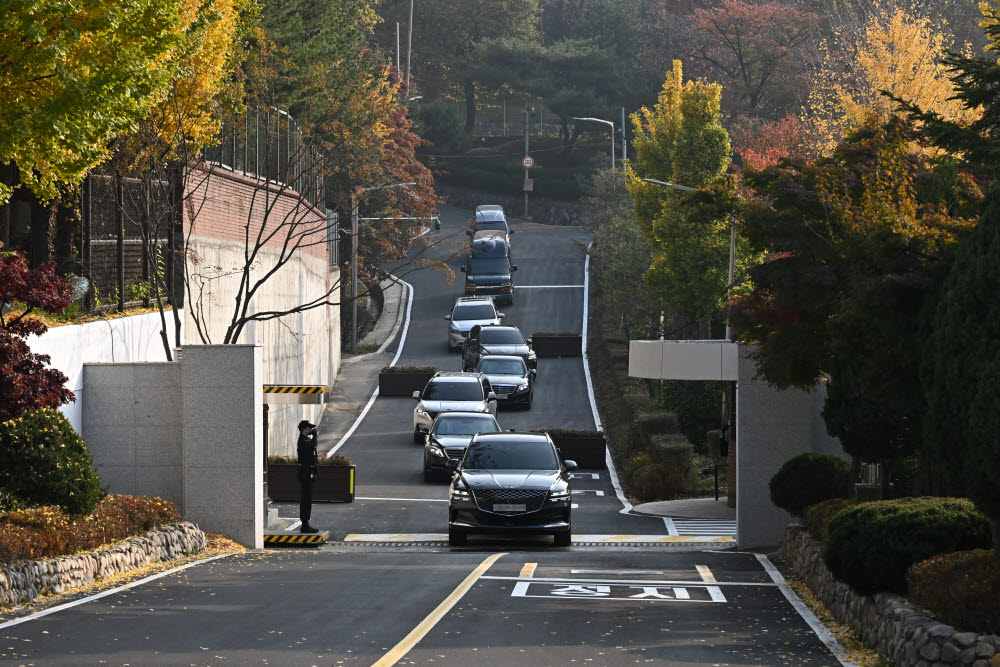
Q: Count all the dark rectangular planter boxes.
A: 4